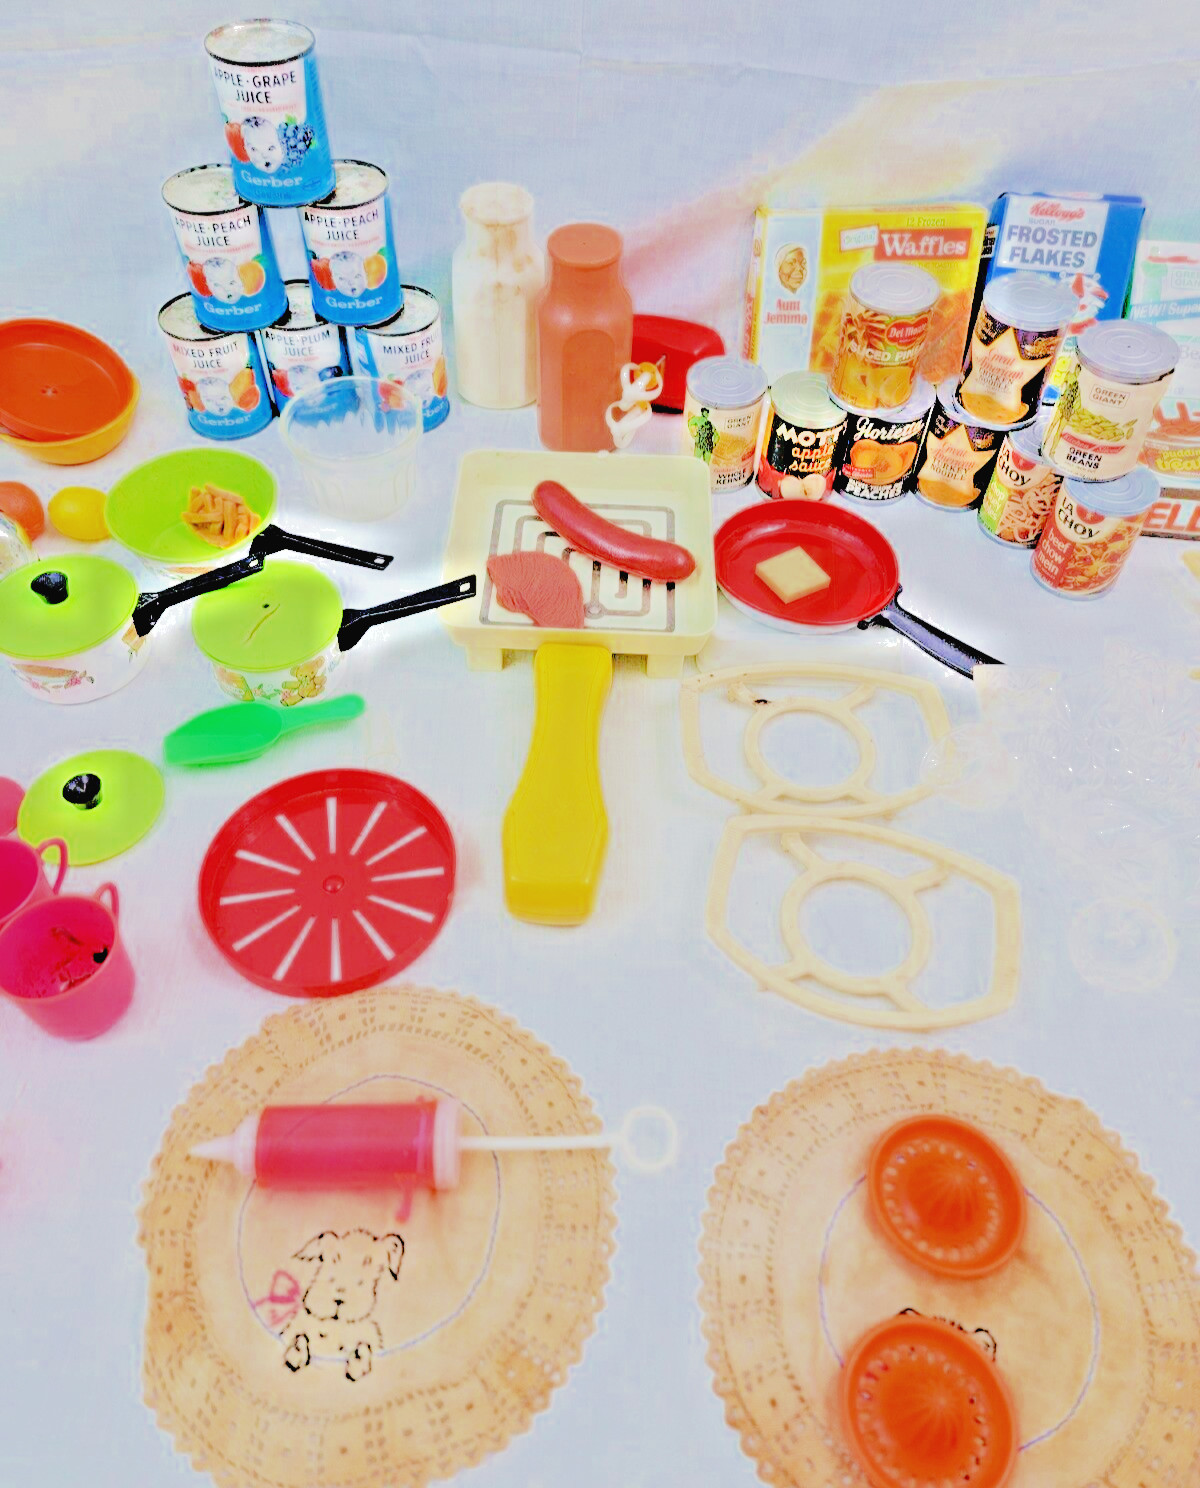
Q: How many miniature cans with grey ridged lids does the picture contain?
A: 9